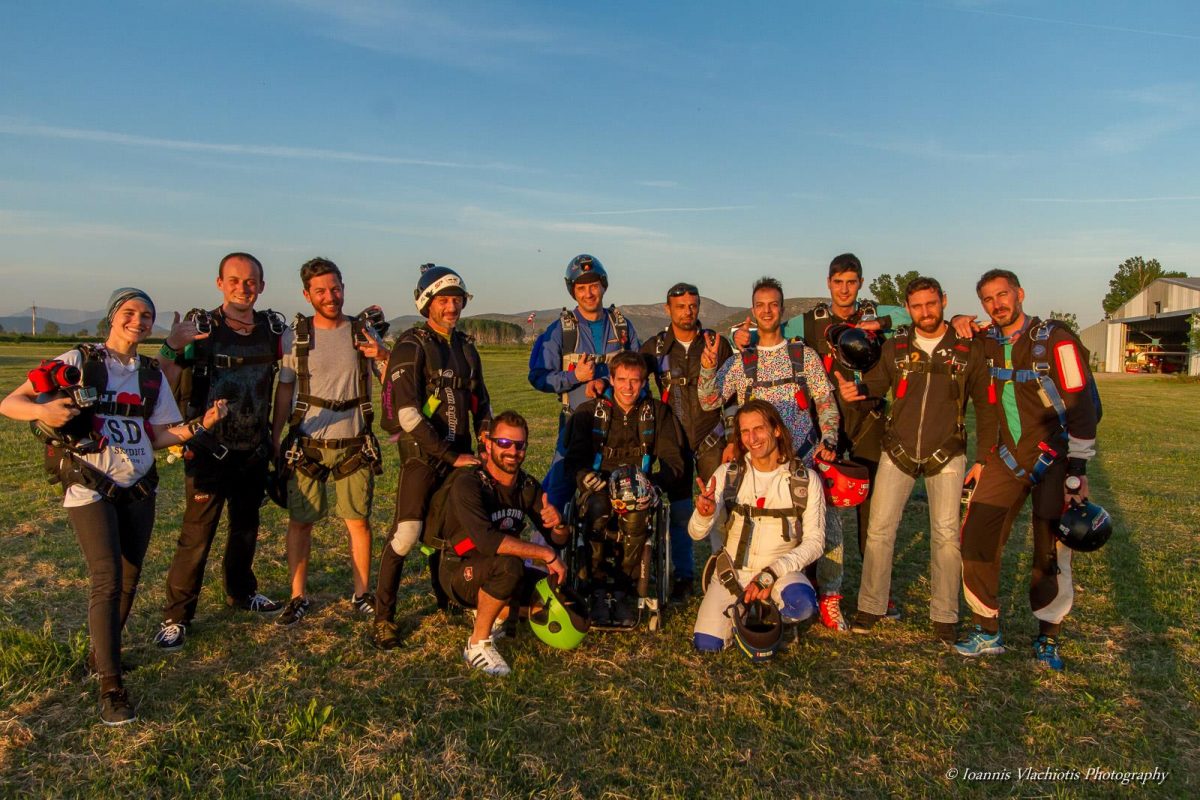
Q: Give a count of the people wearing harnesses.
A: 13